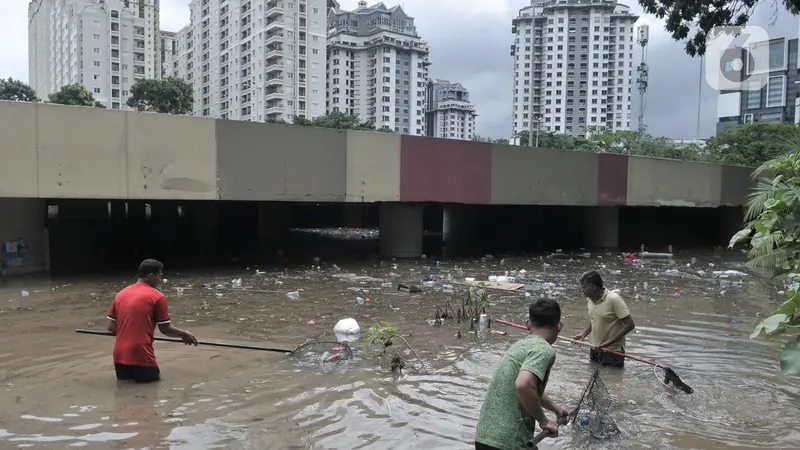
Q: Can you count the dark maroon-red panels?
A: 2